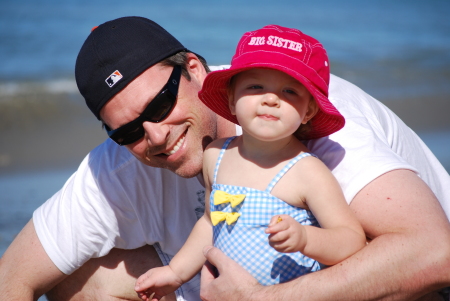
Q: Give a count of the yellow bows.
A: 2